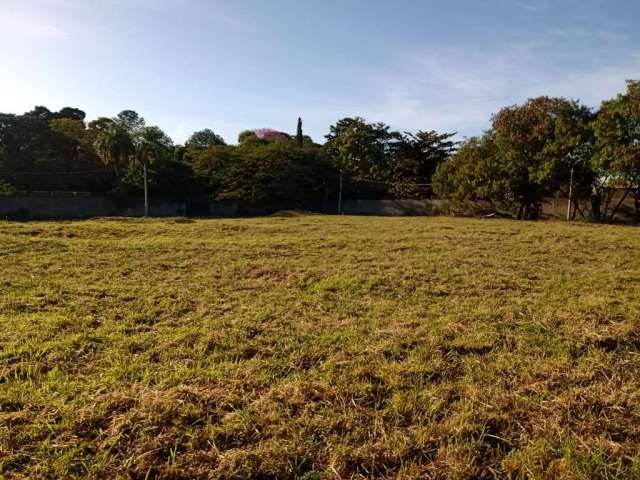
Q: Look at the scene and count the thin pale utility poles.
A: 3